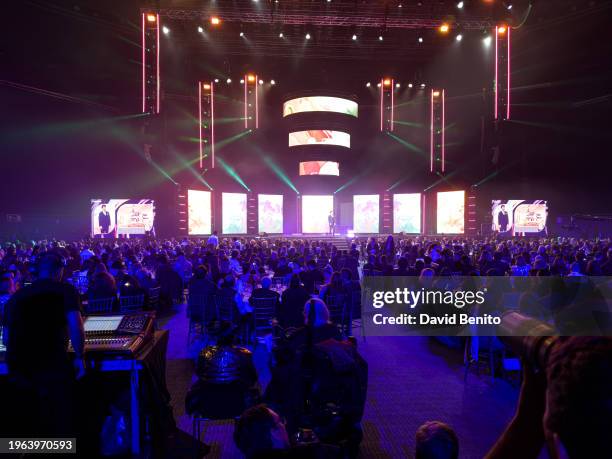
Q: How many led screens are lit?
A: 12